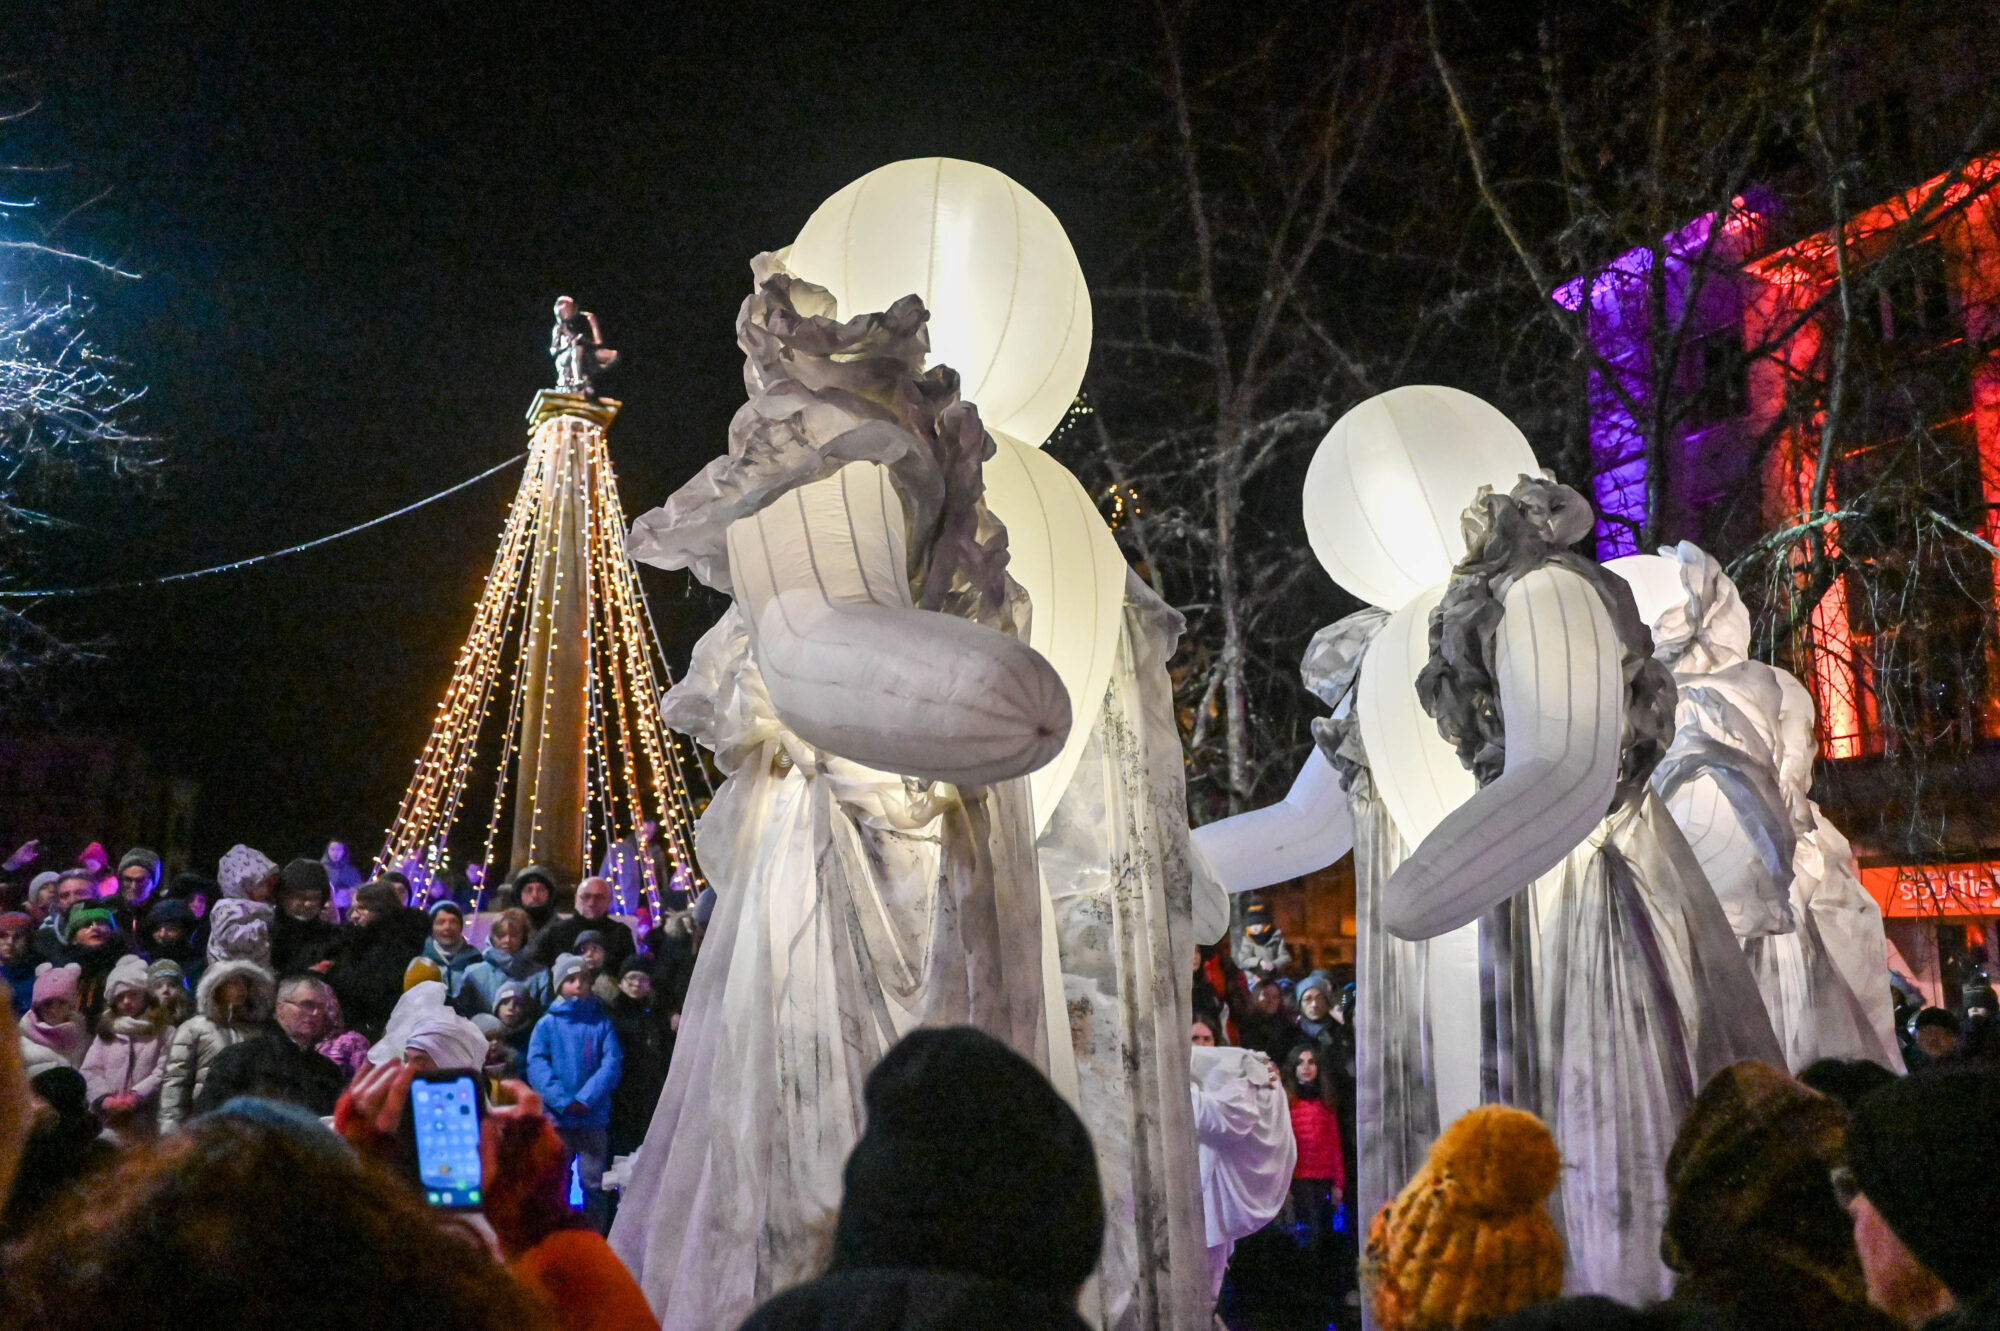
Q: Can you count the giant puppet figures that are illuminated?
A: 3